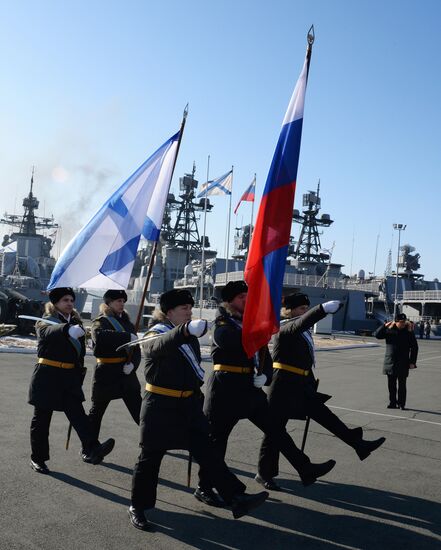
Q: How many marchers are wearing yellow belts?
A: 5